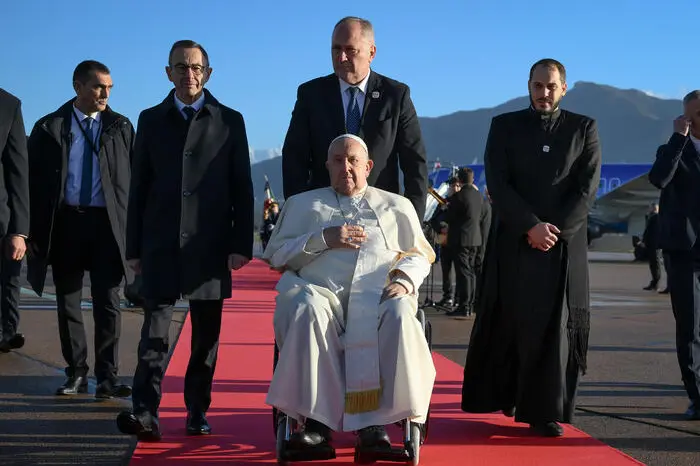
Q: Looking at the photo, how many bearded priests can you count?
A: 1